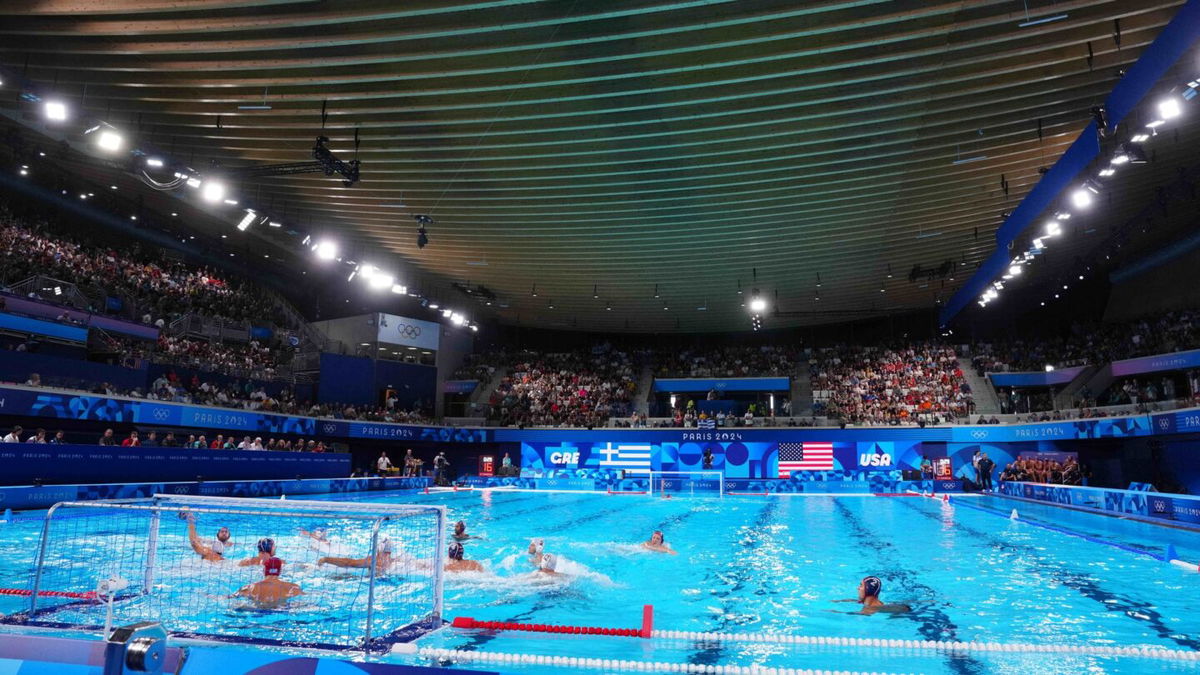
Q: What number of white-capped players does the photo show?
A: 5